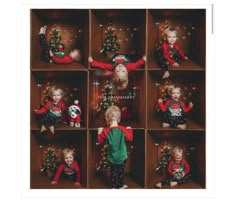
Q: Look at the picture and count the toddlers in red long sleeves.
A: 8